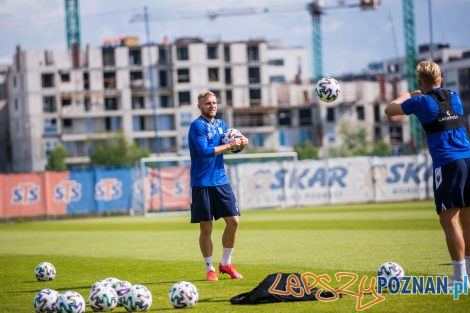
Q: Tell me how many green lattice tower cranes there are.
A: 3